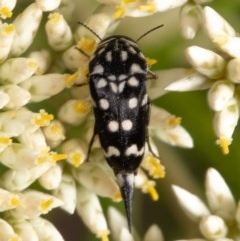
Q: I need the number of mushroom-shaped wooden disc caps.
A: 0